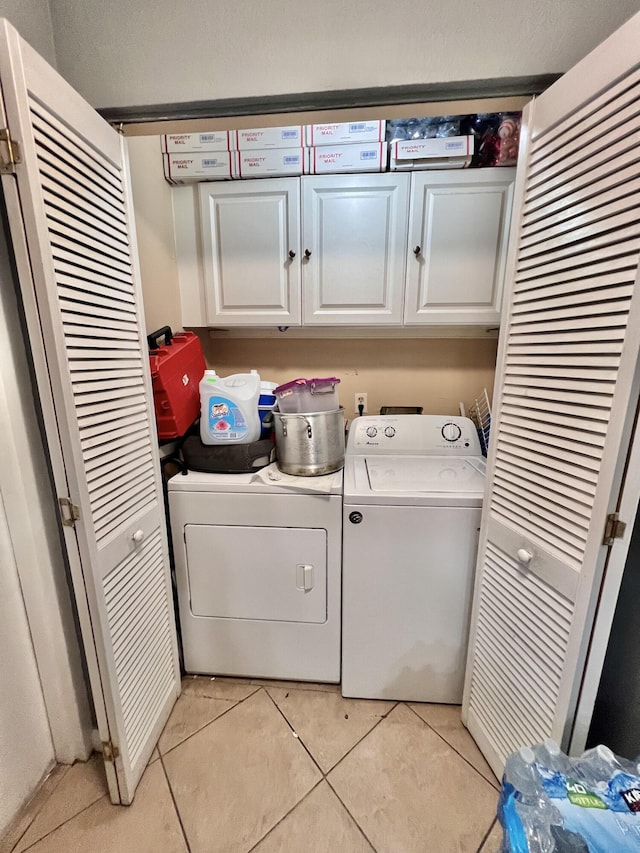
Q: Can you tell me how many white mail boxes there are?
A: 7